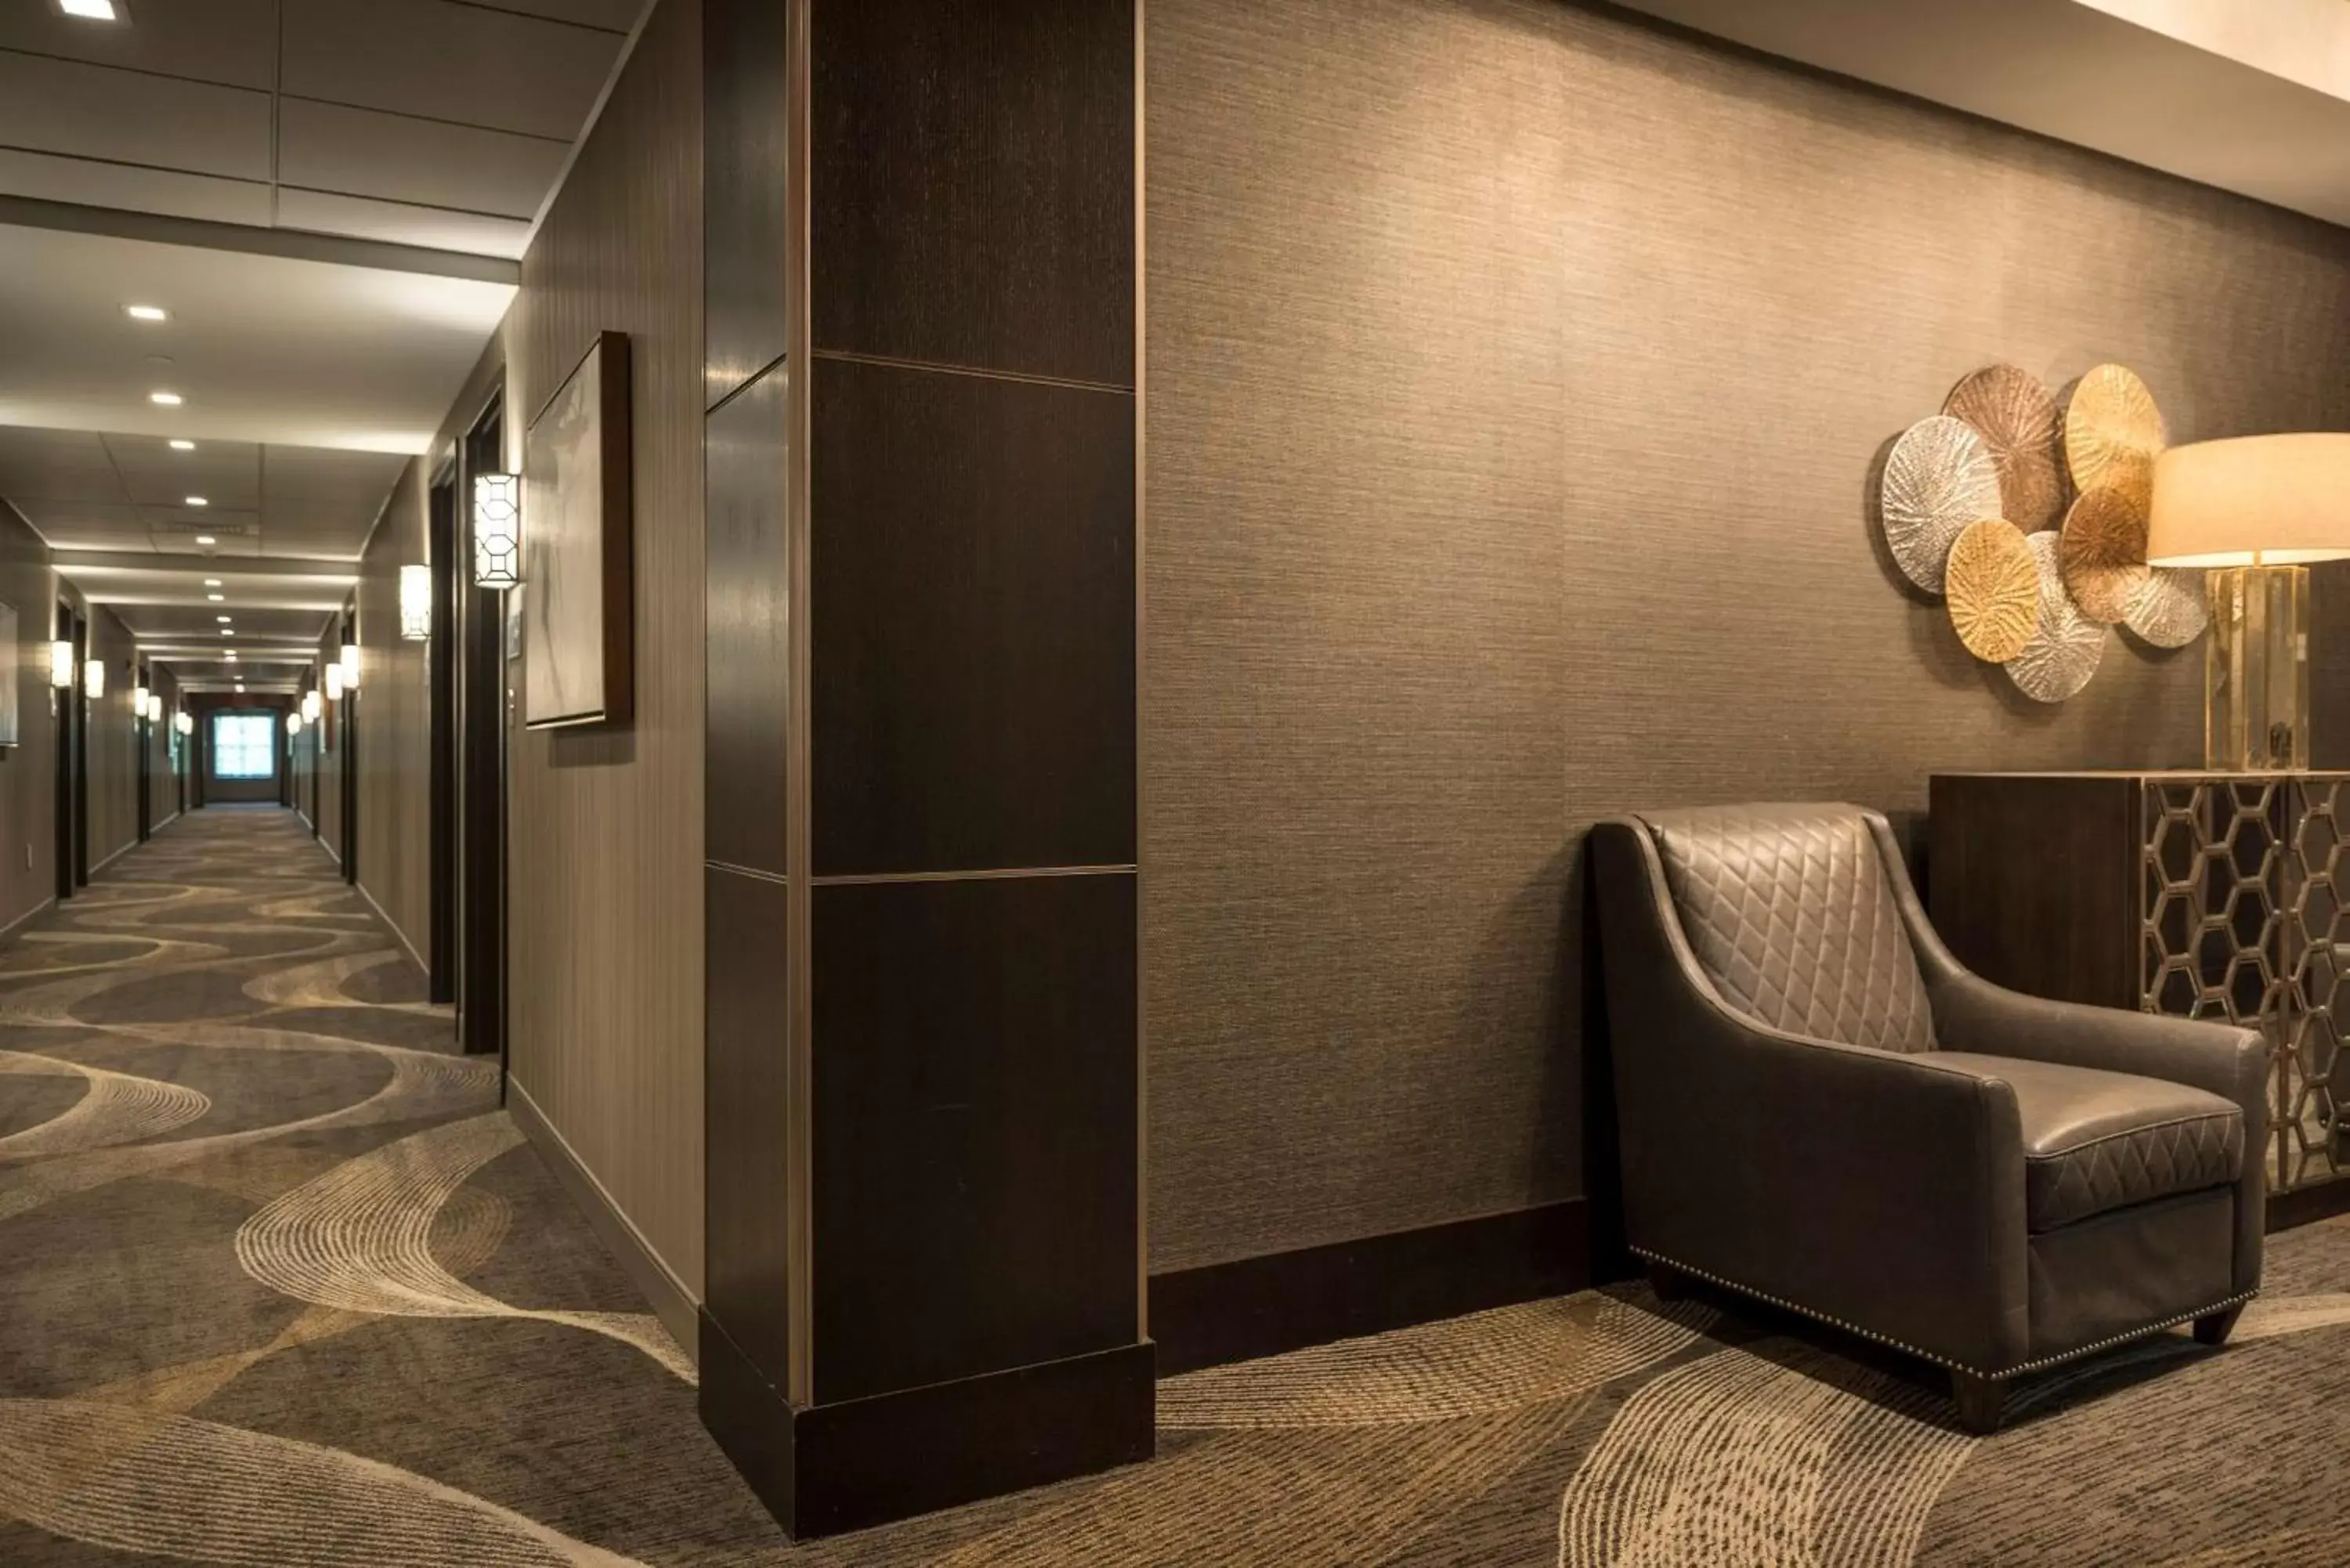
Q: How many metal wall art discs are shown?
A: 7